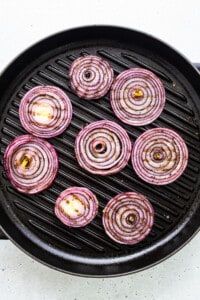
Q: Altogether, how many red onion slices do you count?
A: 8